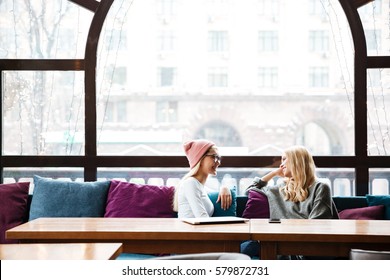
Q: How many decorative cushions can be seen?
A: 7